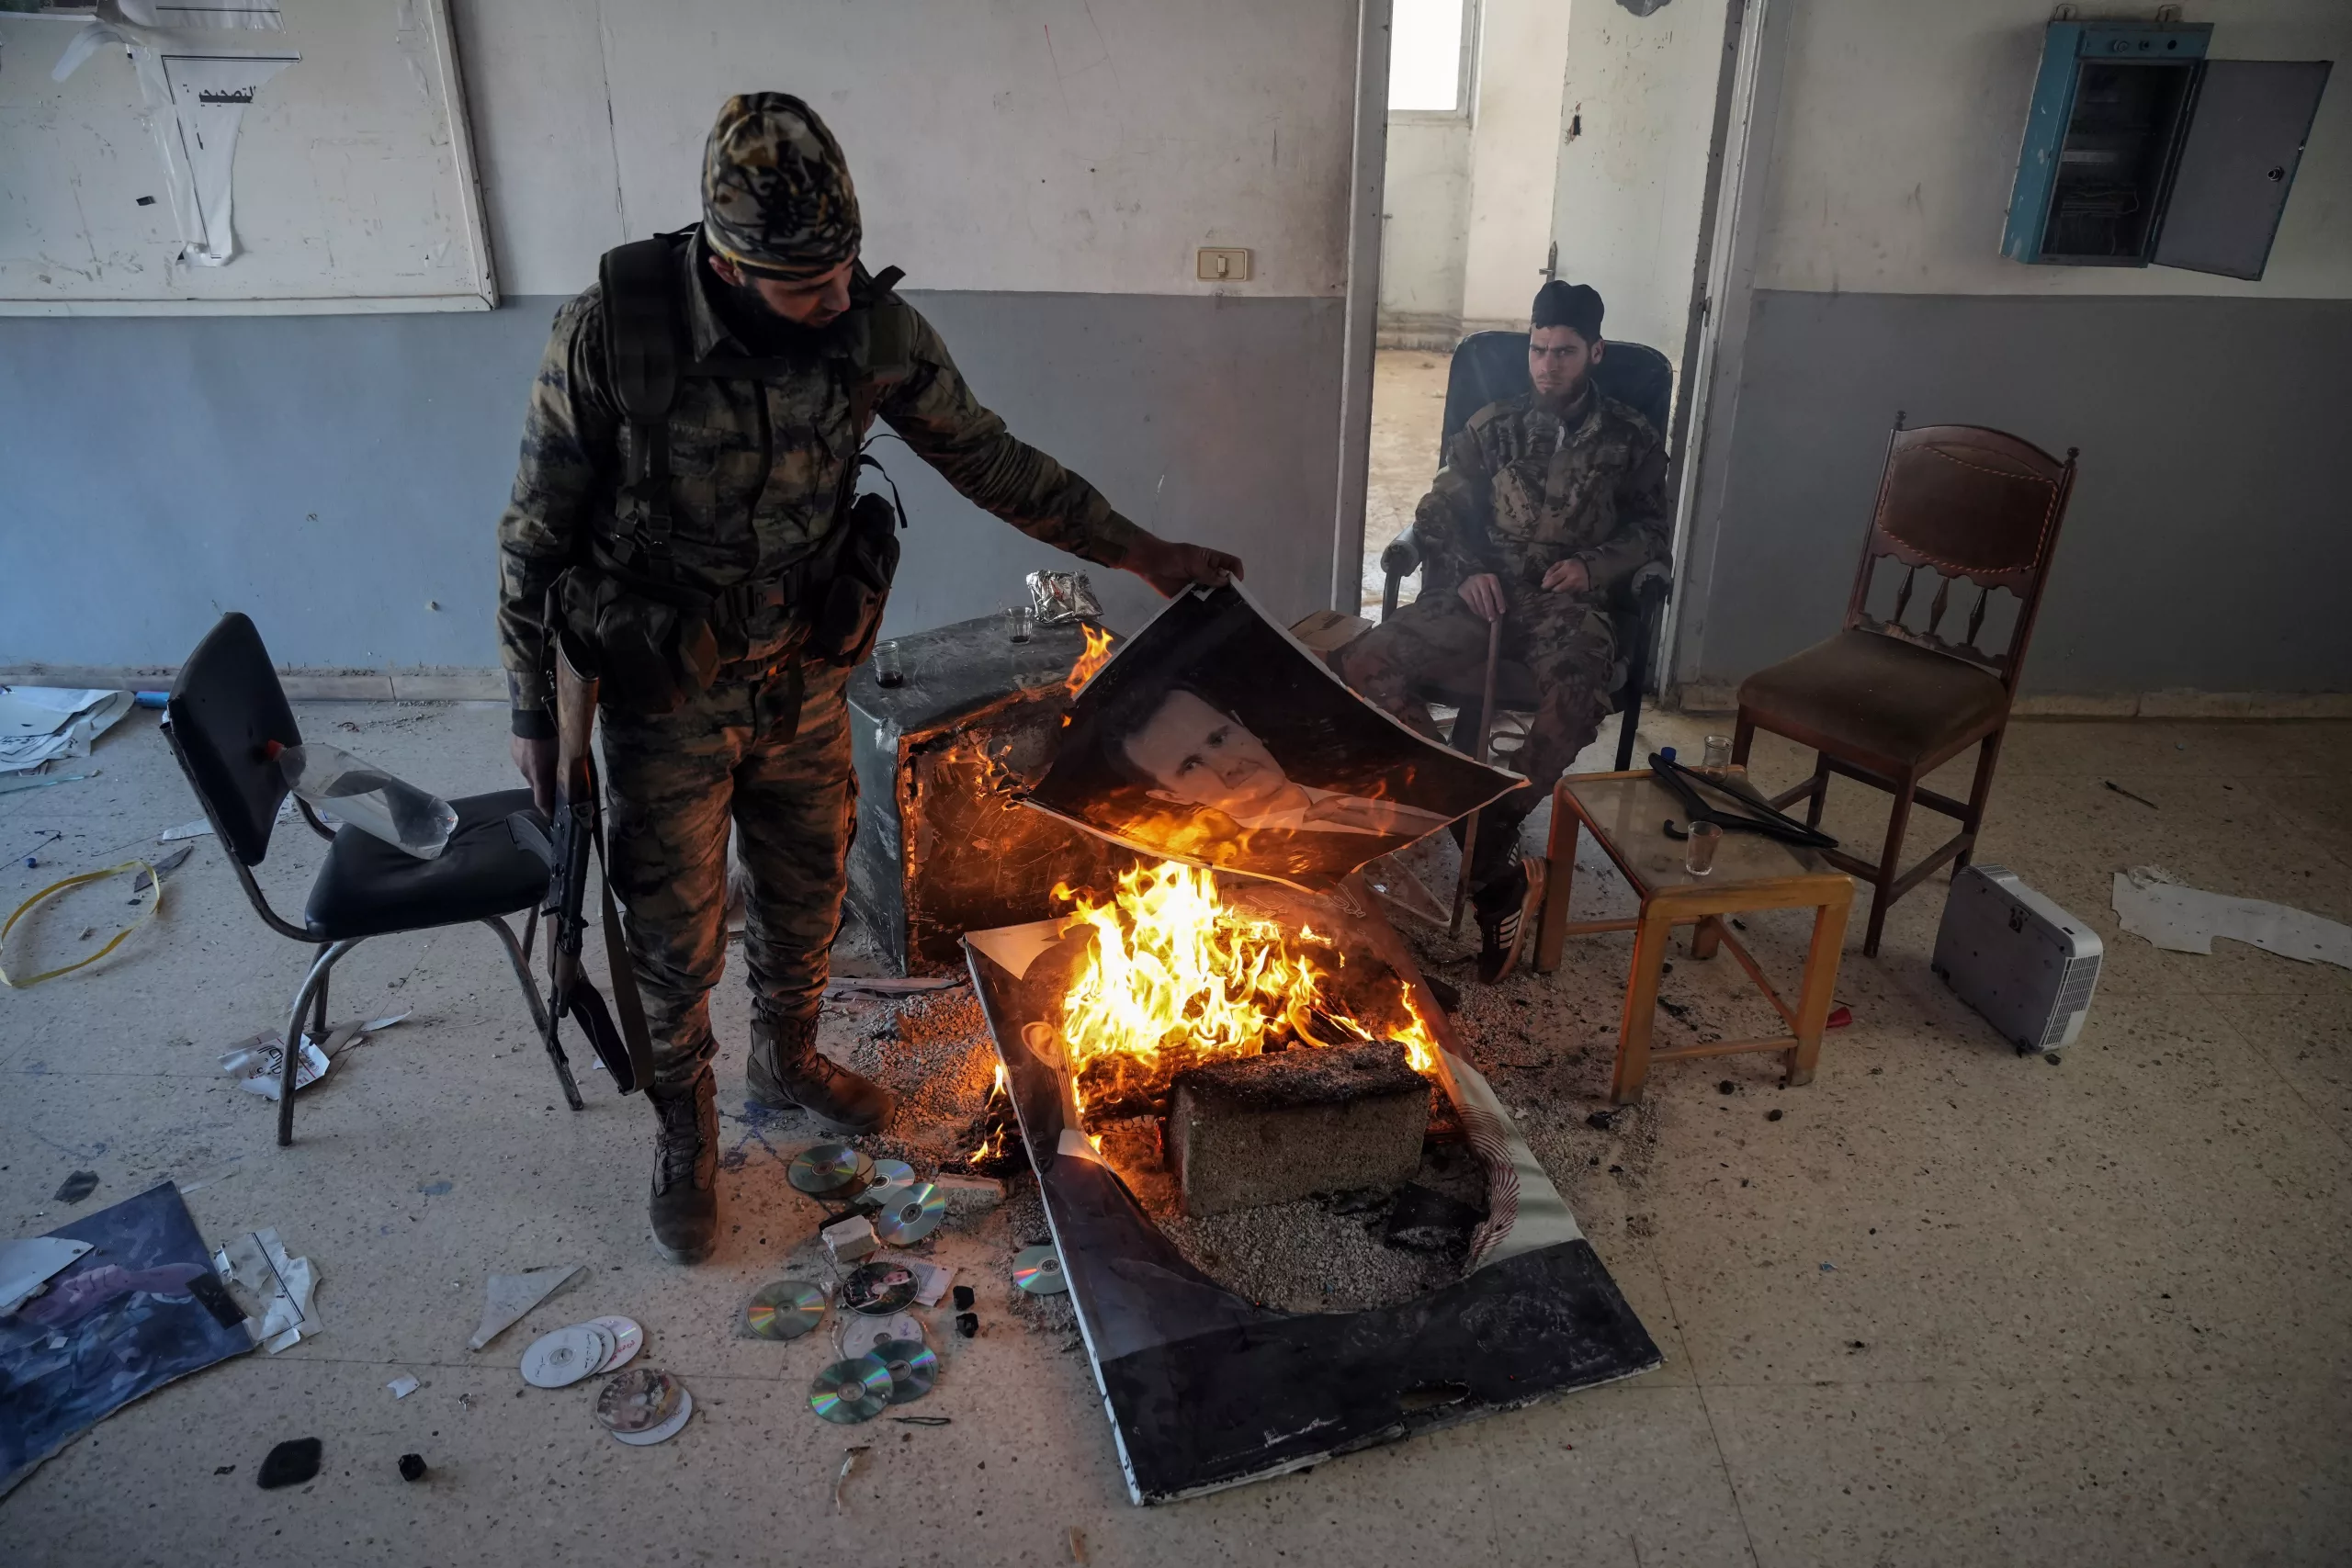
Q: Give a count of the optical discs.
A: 15